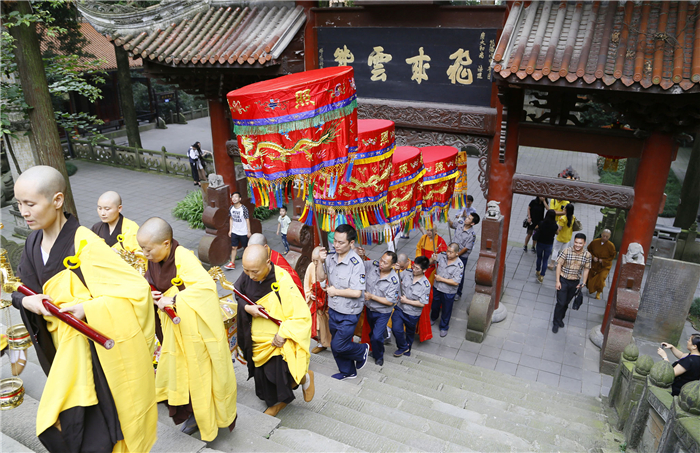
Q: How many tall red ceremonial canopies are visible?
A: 4